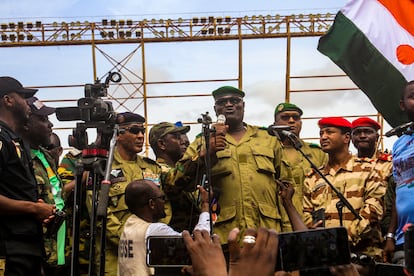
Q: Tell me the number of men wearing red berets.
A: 2